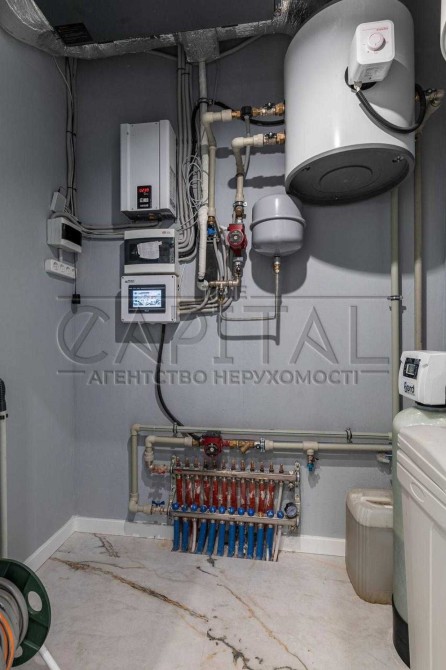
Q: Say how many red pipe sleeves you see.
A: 11